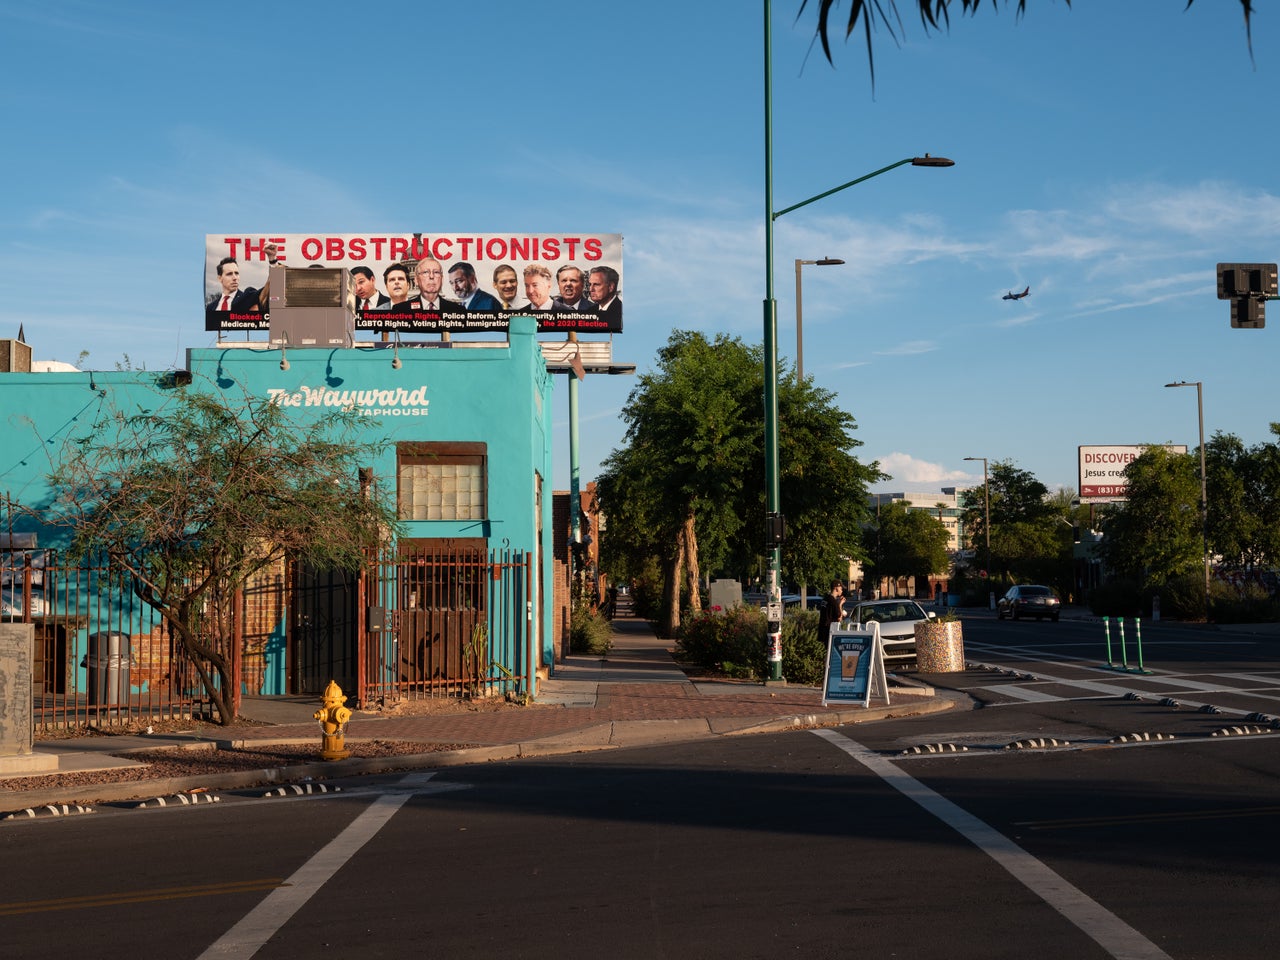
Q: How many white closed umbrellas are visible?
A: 0